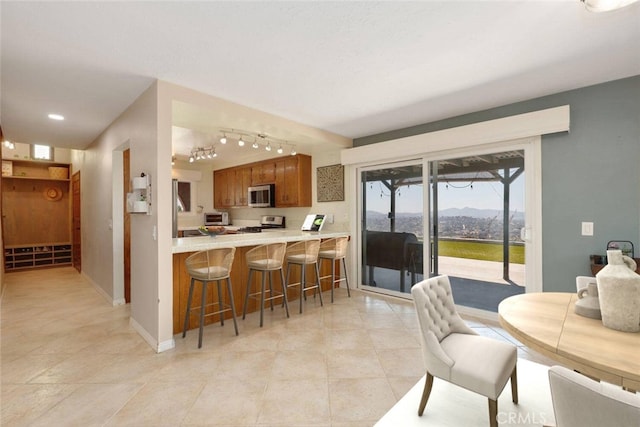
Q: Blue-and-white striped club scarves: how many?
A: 0